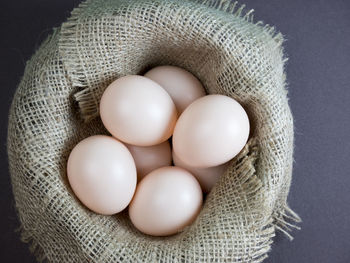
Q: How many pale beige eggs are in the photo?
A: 7